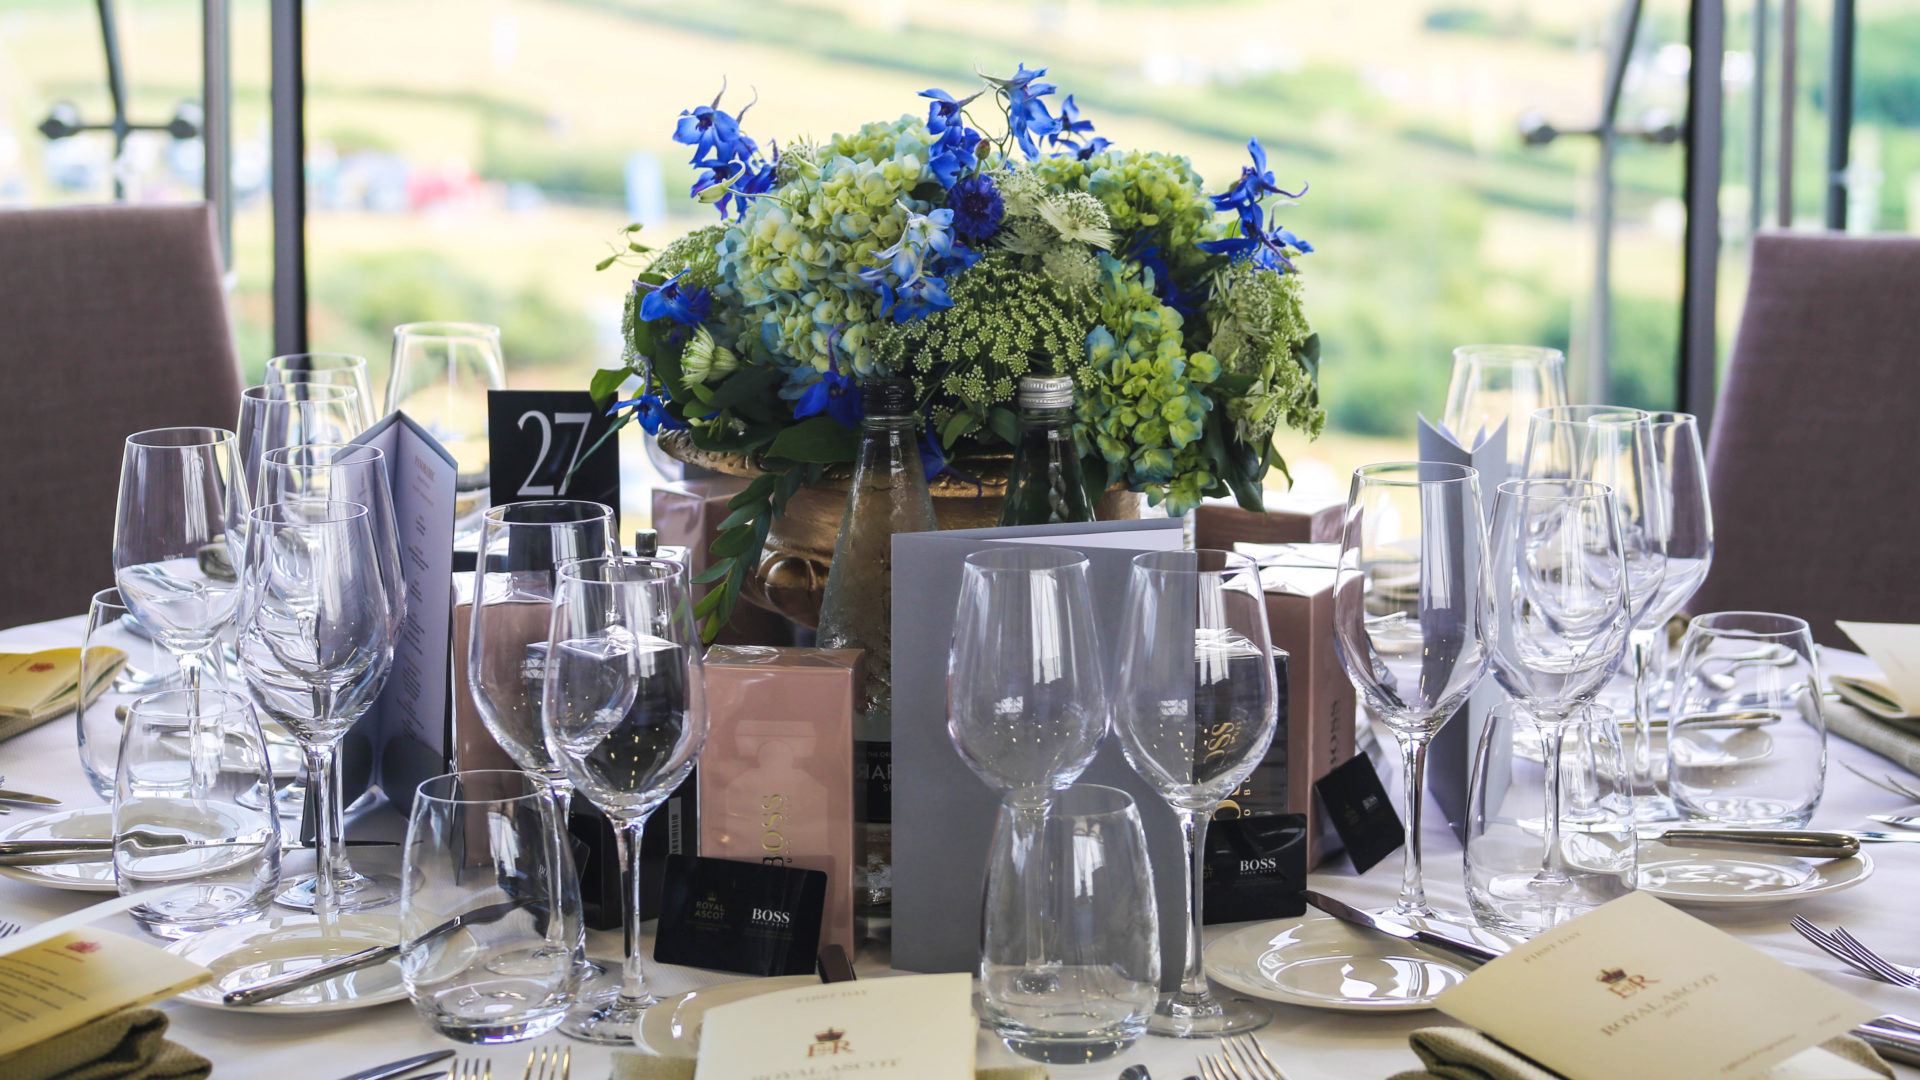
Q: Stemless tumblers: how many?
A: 6